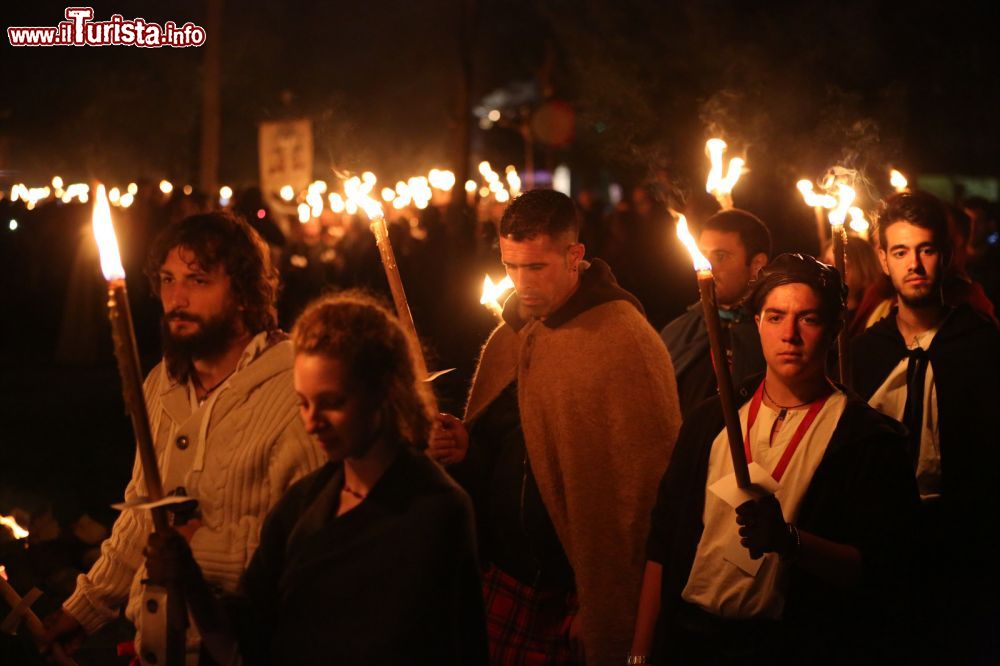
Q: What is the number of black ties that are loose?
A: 1